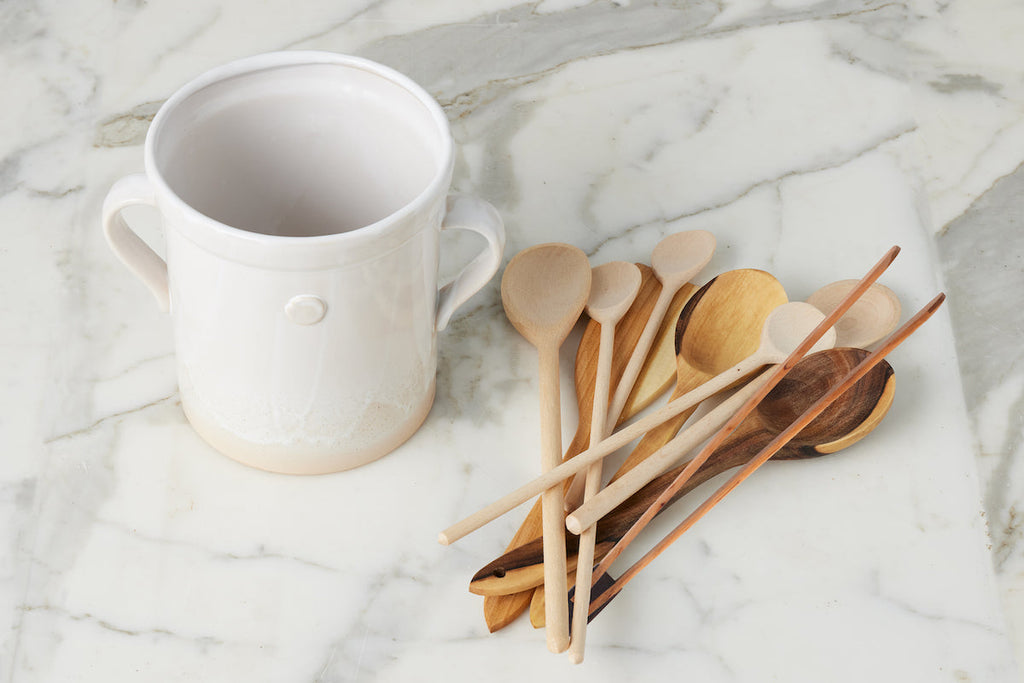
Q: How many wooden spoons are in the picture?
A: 7